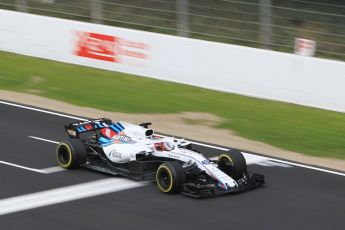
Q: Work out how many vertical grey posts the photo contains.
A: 4